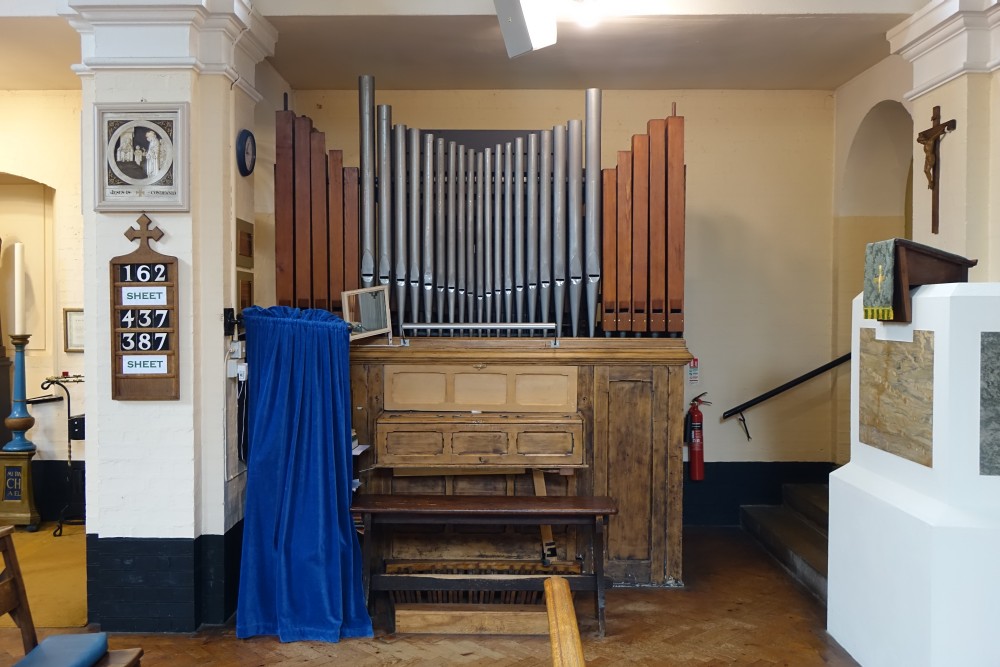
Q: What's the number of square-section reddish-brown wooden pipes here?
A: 10